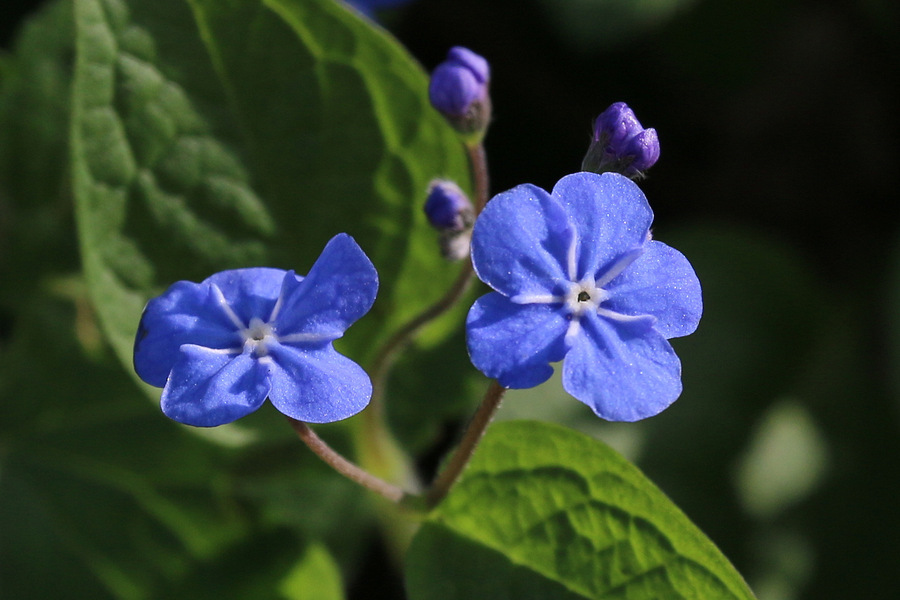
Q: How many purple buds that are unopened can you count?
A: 3